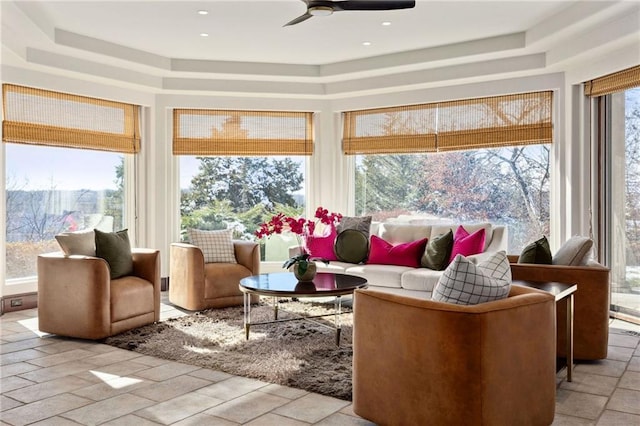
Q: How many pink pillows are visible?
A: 3